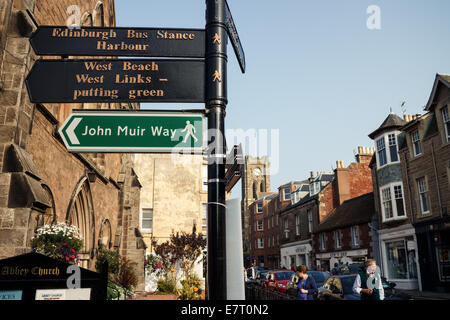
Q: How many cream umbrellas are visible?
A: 0